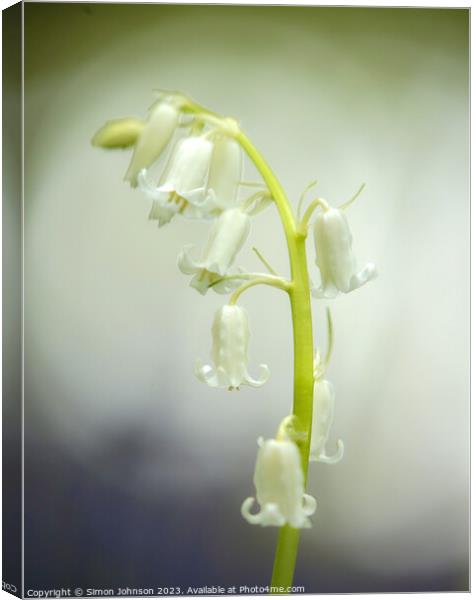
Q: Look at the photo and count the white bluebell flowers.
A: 8